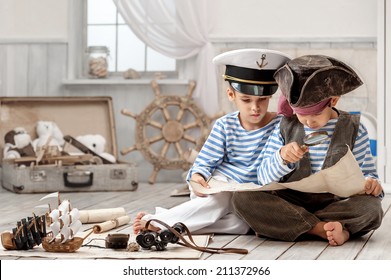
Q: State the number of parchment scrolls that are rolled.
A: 2